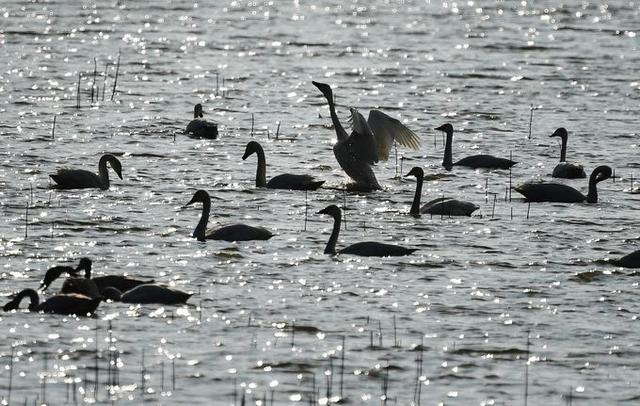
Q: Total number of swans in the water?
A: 15